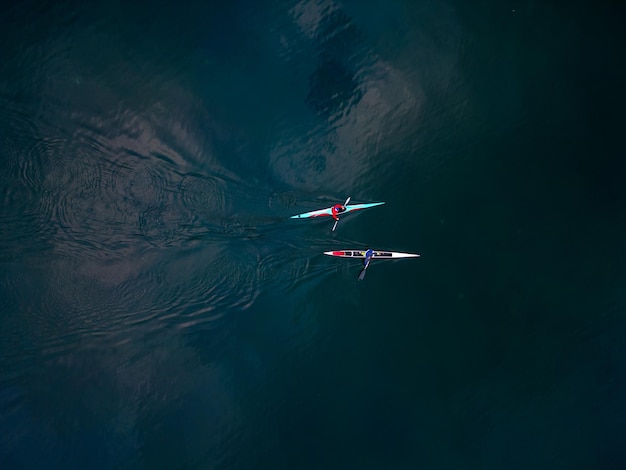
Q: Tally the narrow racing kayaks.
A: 2